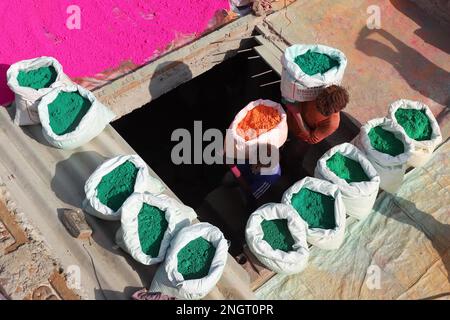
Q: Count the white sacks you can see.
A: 12